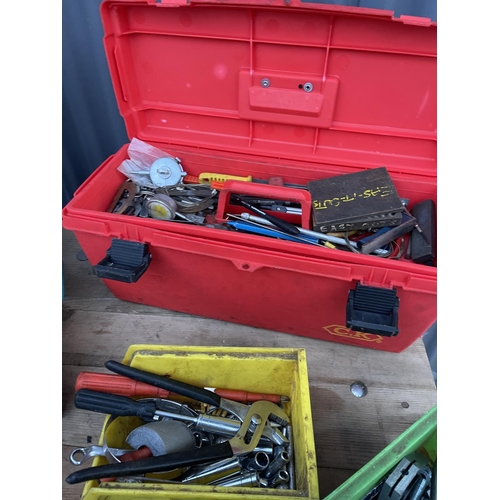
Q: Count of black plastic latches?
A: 2